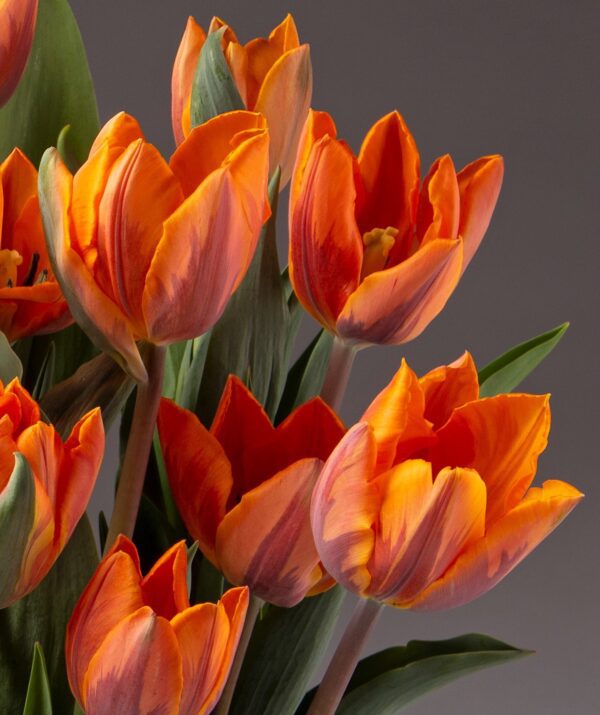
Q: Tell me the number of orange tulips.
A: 9